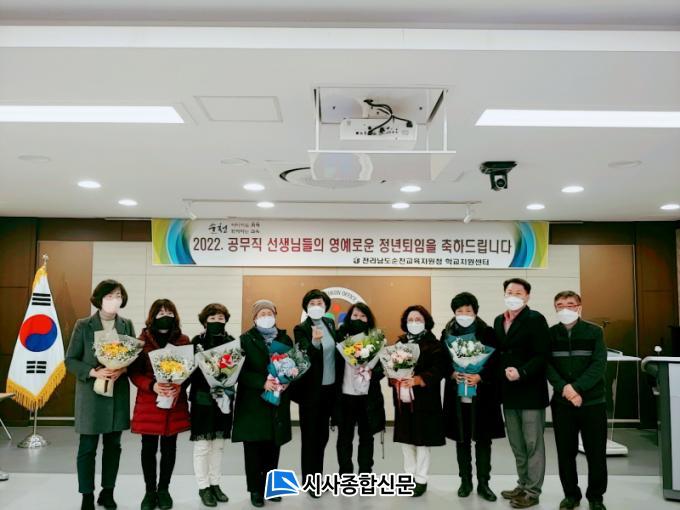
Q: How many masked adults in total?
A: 10